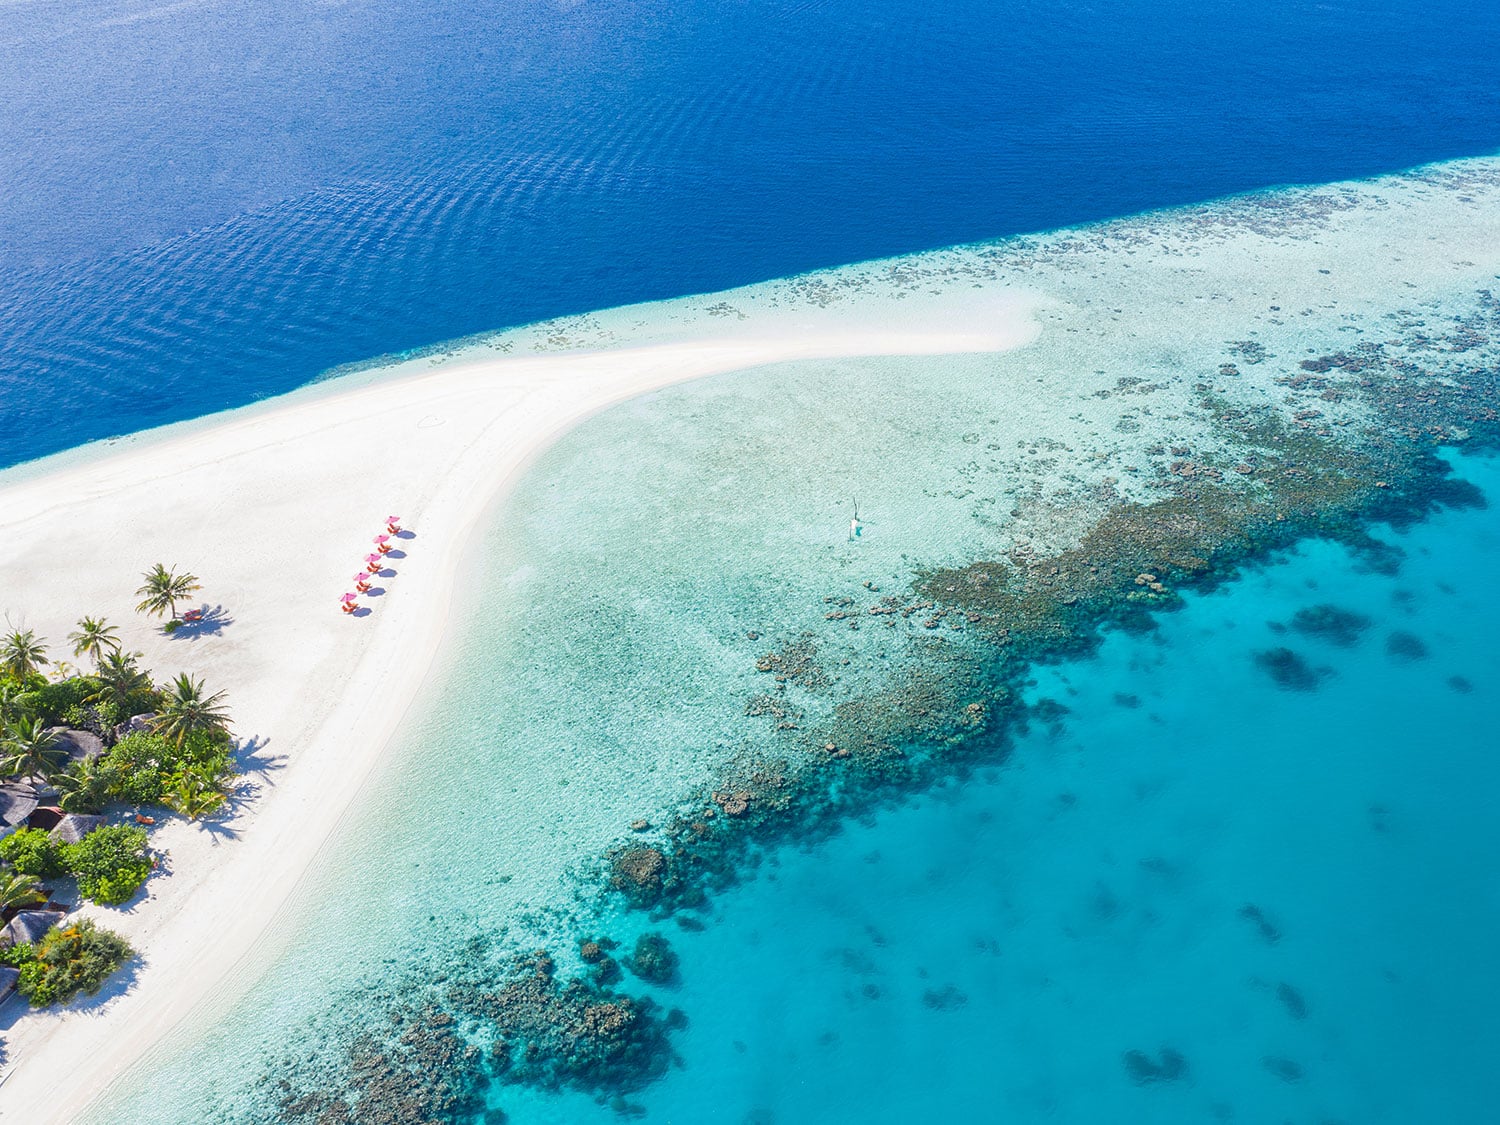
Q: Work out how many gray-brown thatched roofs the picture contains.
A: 6